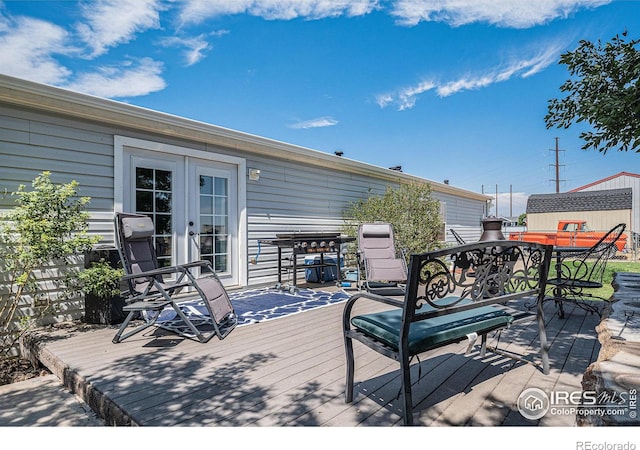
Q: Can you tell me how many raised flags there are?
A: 0